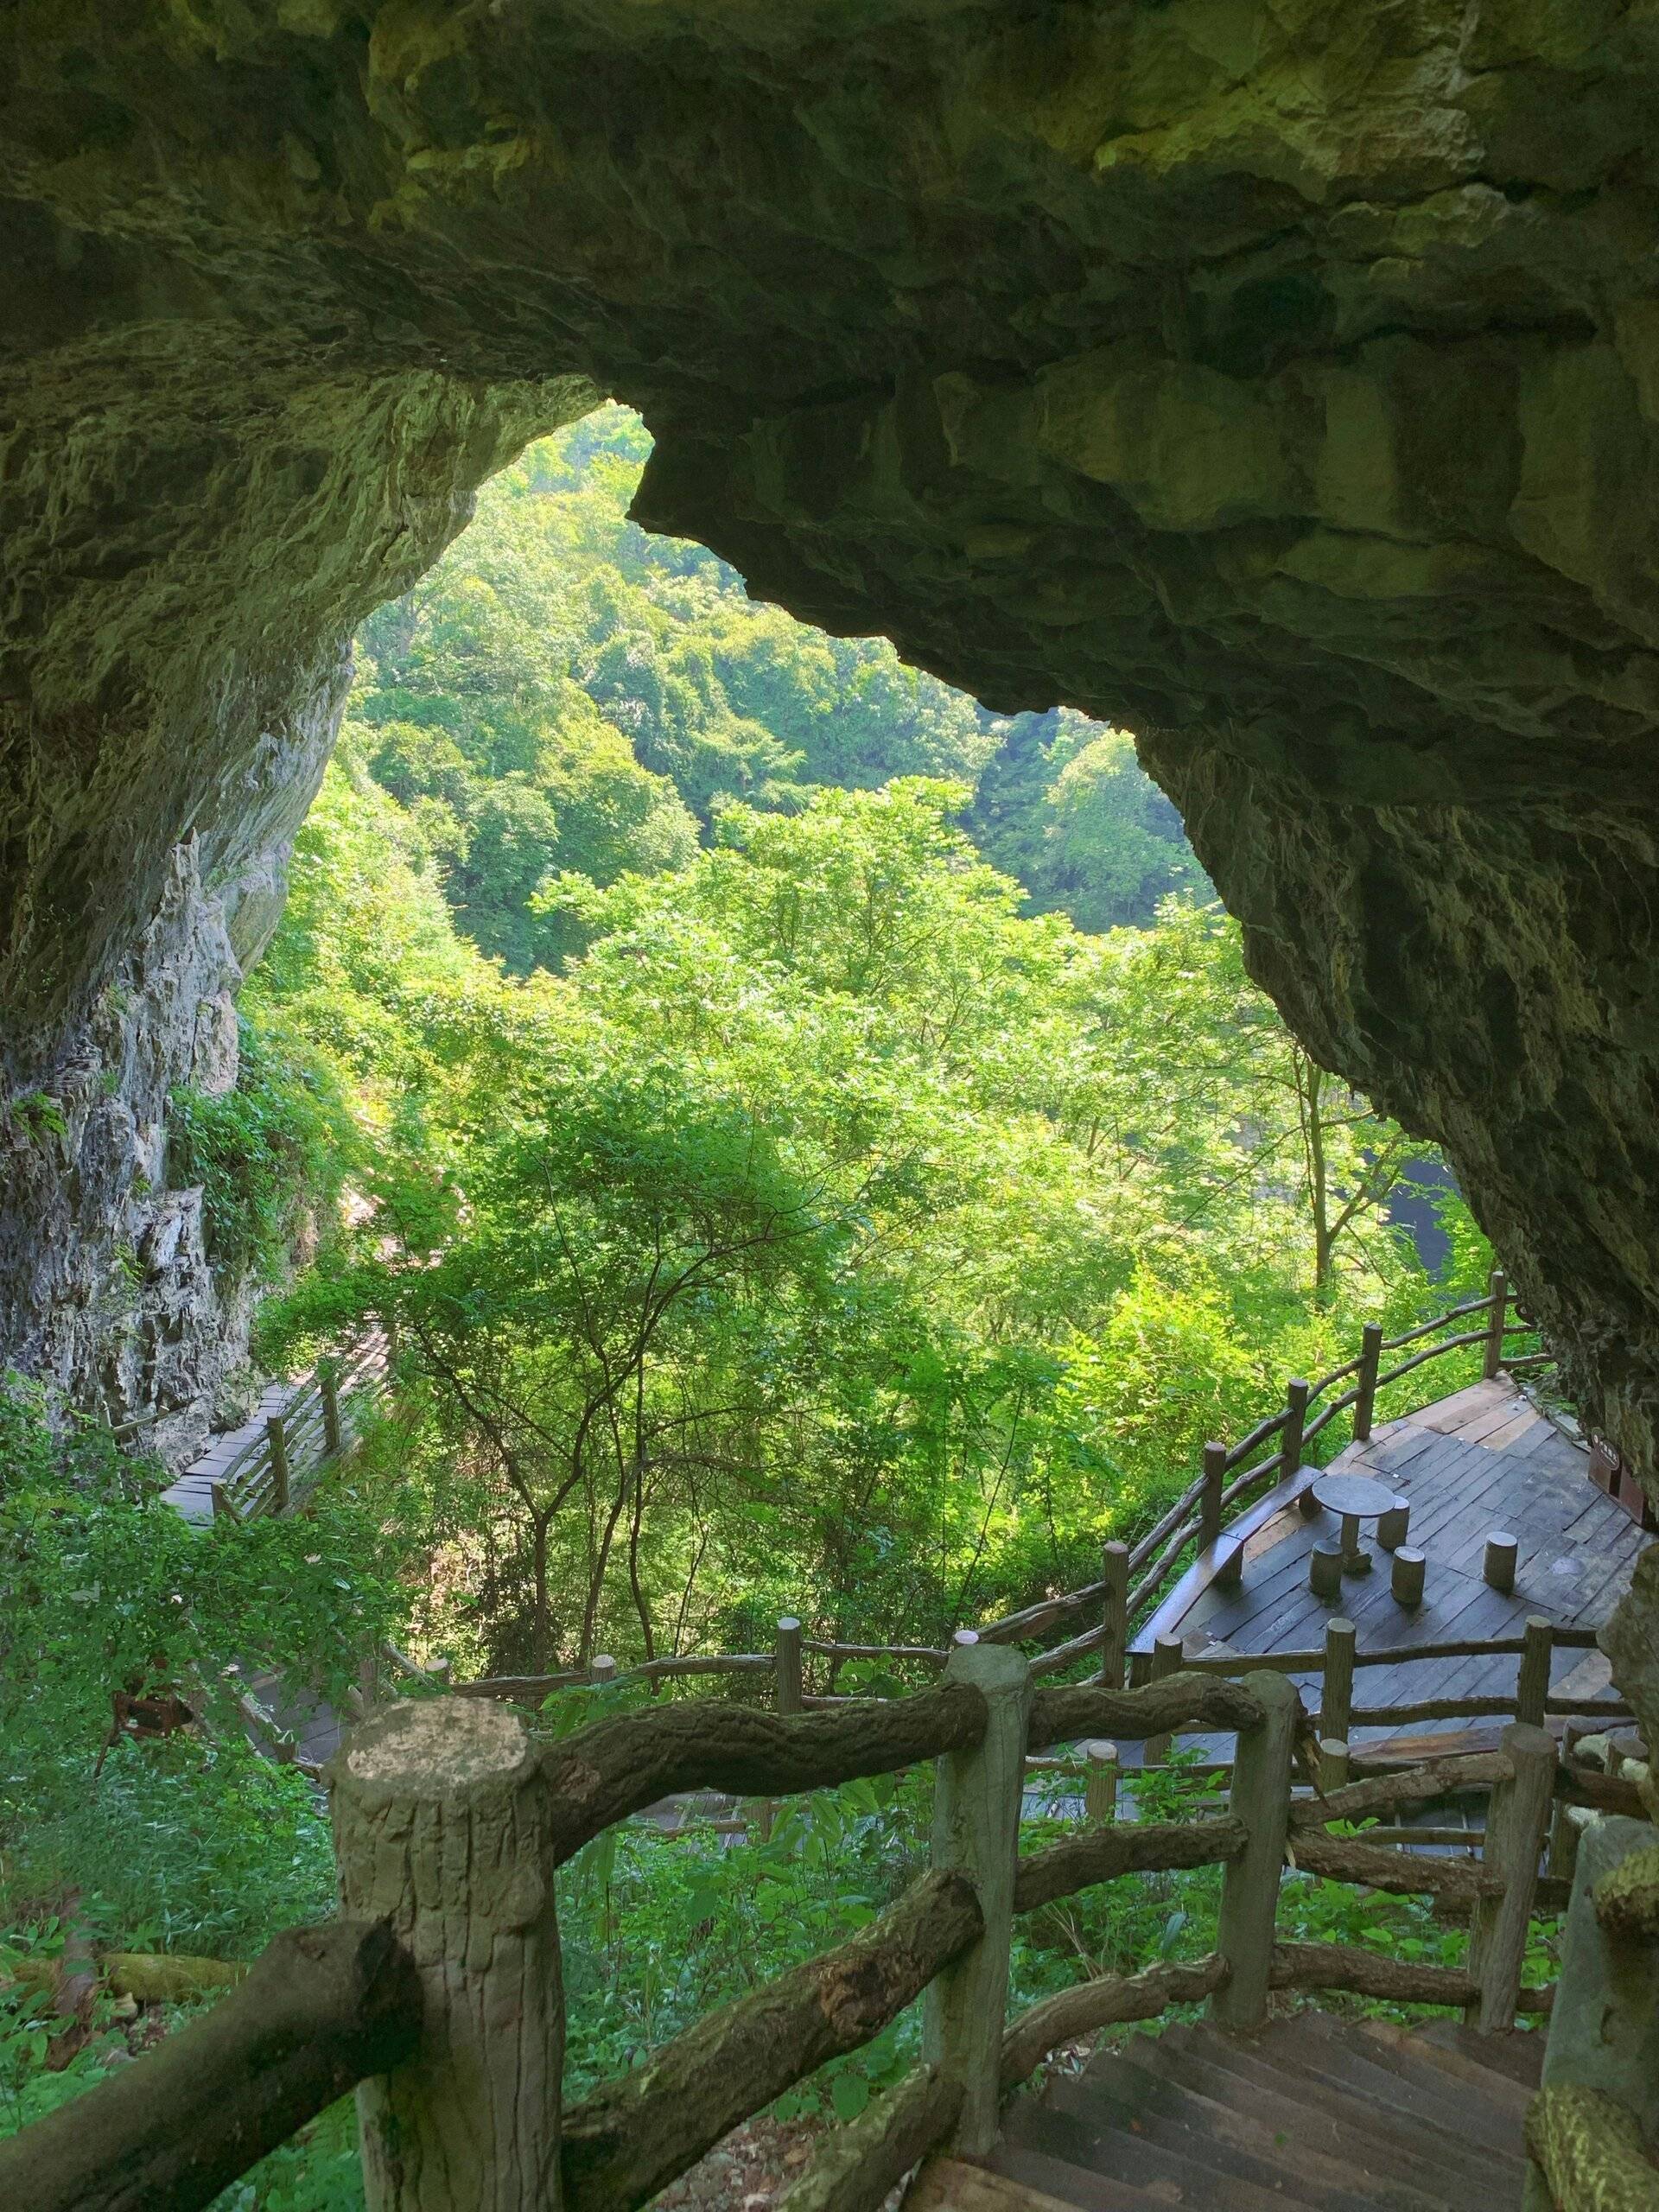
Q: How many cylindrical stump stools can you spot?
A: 4